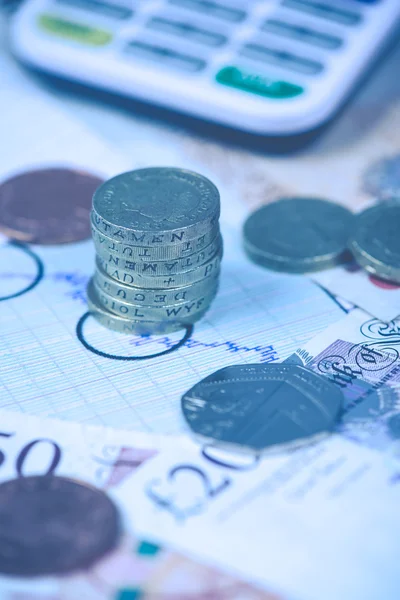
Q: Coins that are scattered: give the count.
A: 5